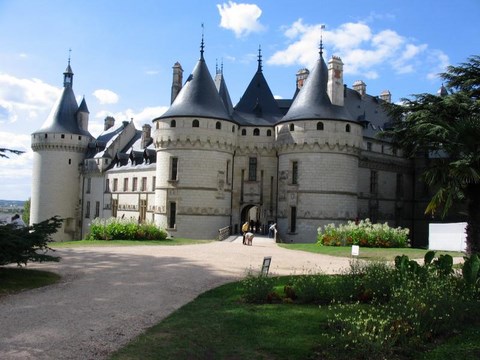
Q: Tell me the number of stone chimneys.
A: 7